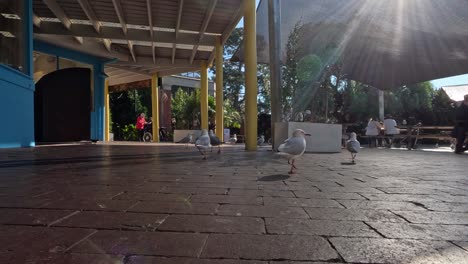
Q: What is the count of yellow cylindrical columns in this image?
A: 5